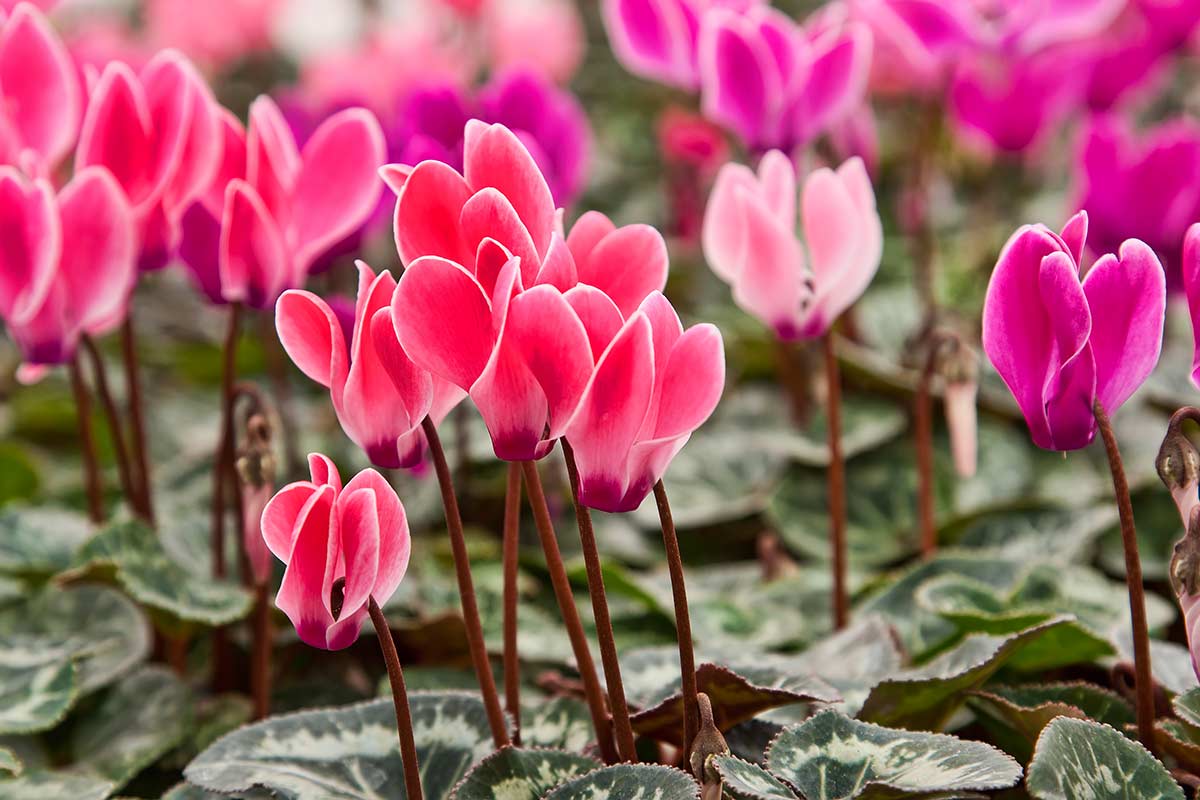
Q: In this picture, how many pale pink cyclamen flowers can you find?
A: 1